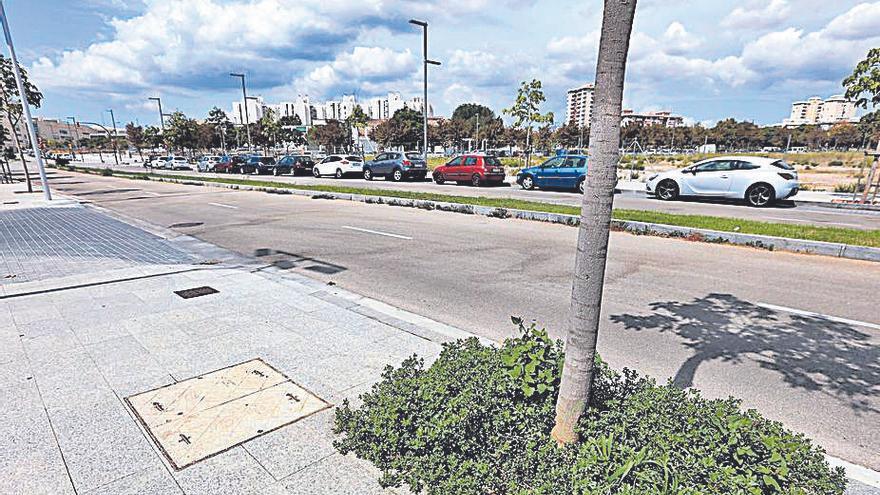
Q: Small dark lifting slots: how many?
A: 4